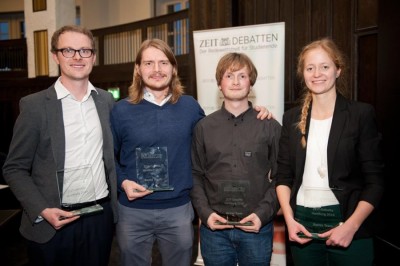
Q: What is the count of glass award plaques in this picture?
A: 4